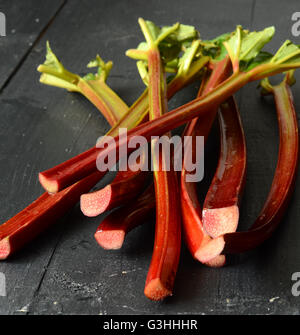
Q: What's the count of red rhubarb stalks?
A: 8